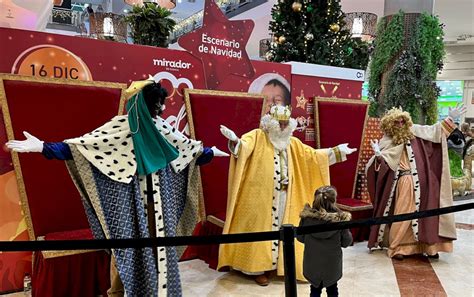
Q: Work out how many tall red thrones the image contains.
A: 3